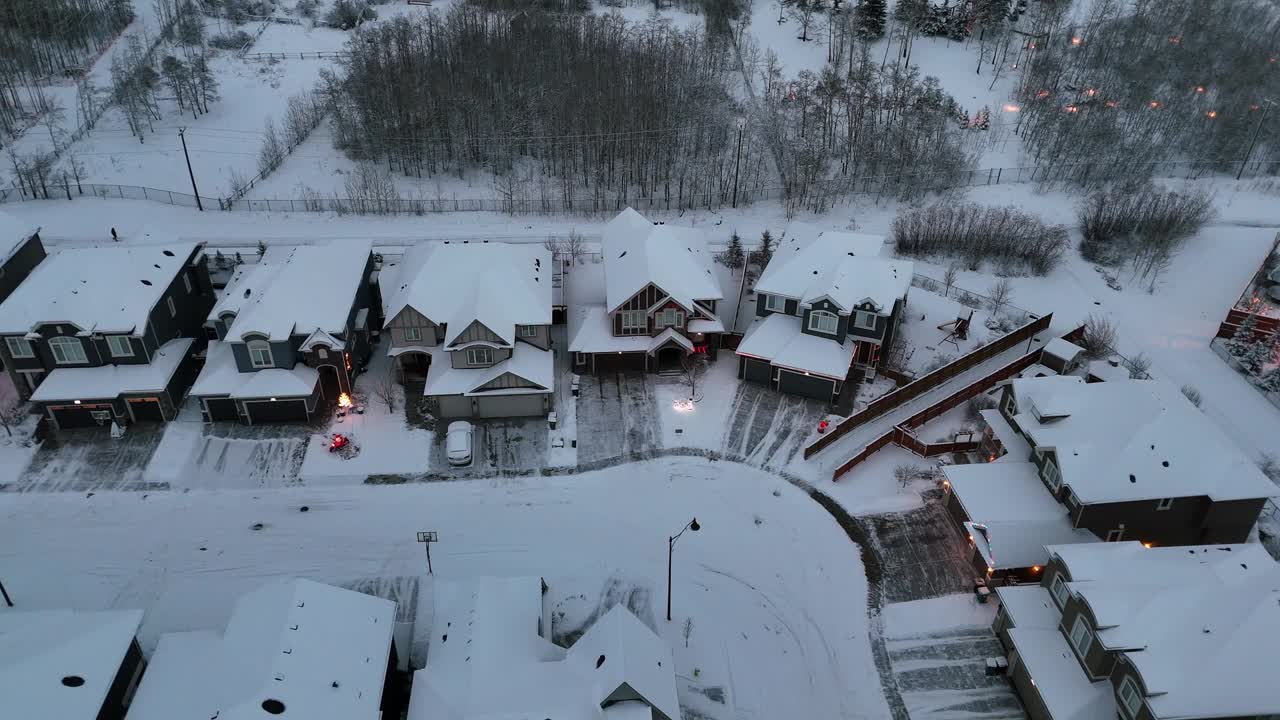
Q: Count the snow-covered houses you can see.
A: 11